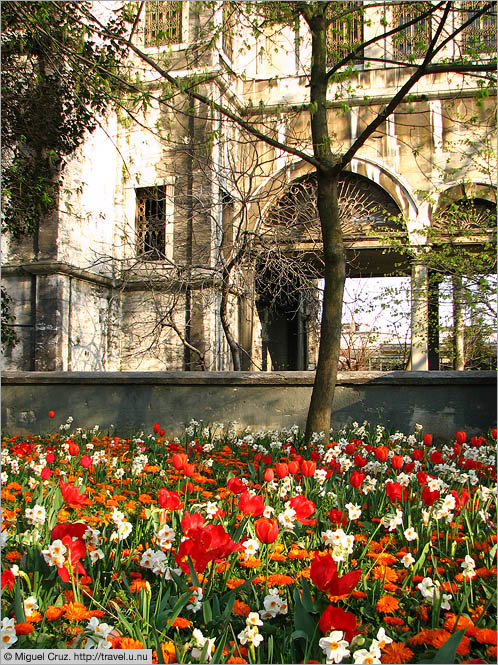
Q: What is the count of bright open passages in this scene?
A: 2